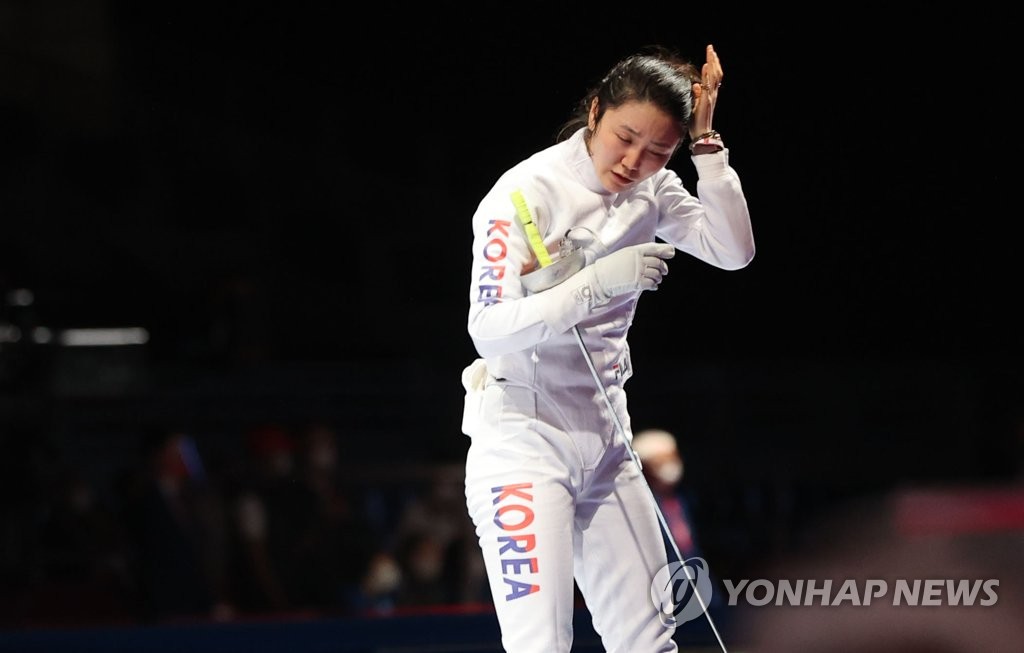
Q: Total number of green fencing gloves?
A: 0